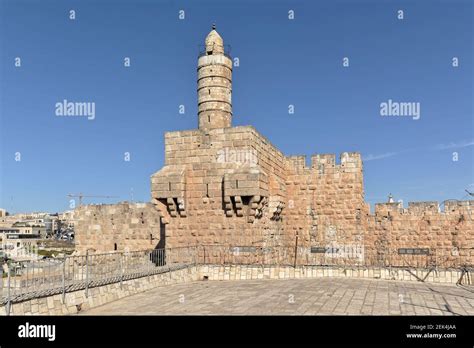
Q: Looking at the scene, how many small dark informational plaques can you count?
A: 3